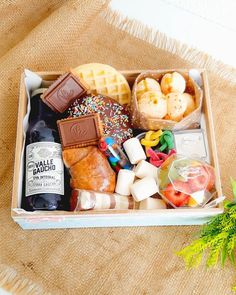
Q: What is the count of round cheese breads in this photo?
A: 5